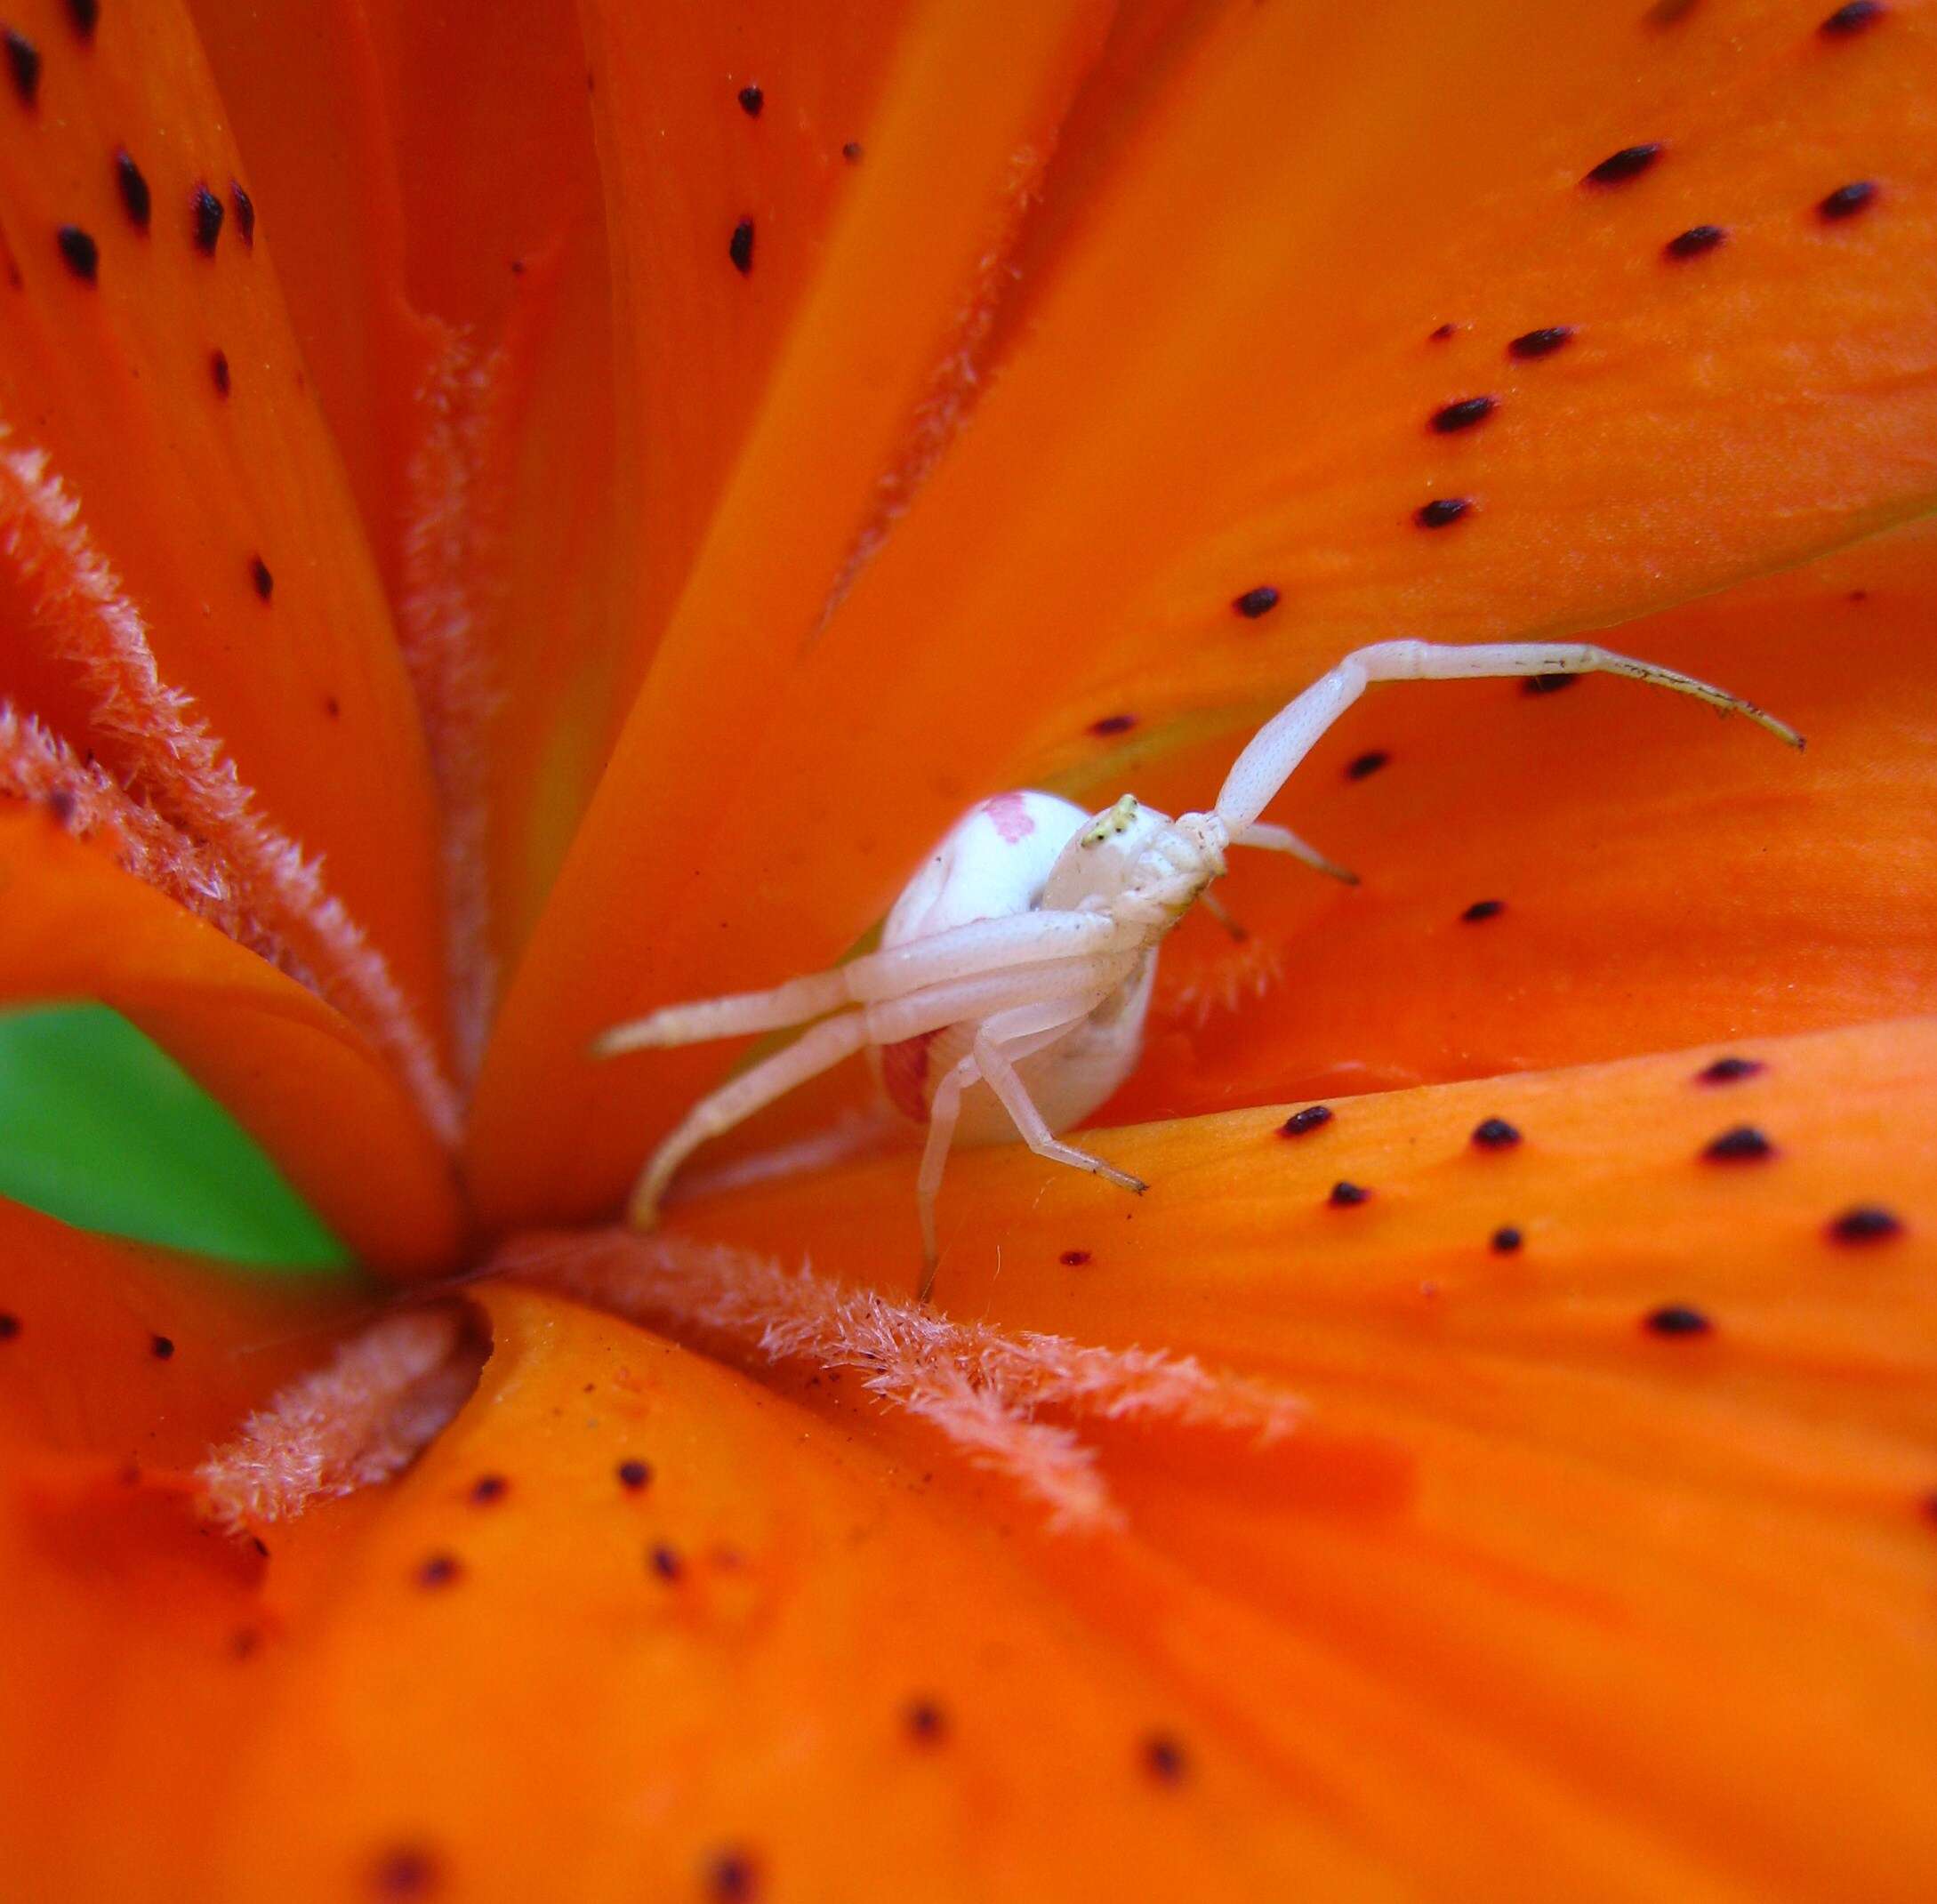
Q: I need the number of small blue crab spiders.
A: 0